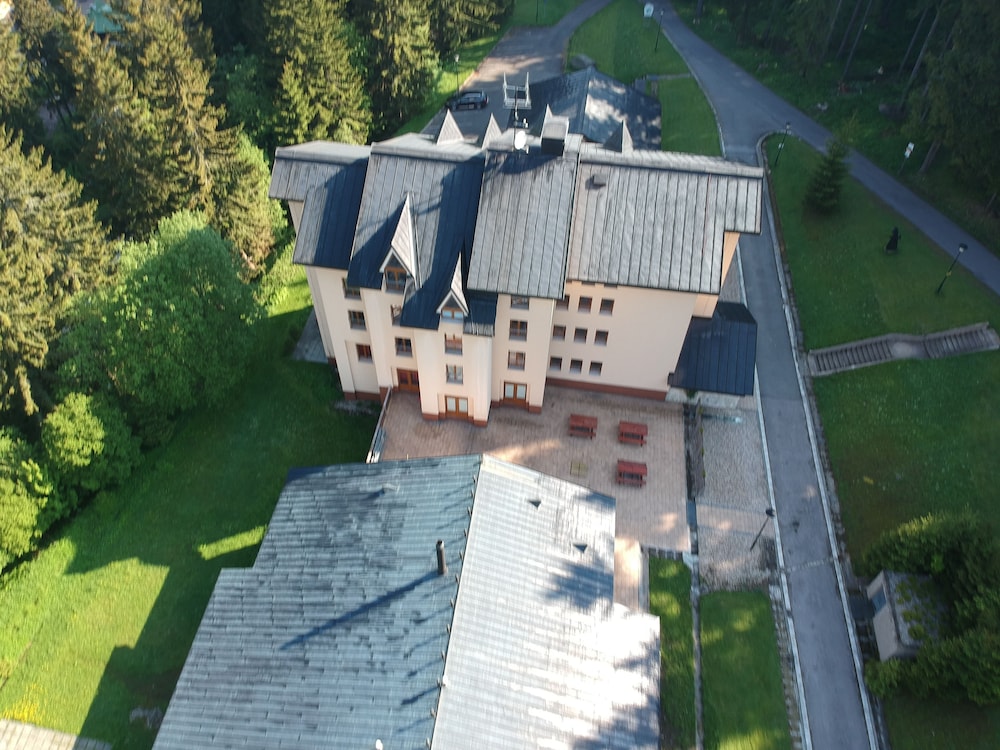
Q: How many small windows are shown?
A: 9